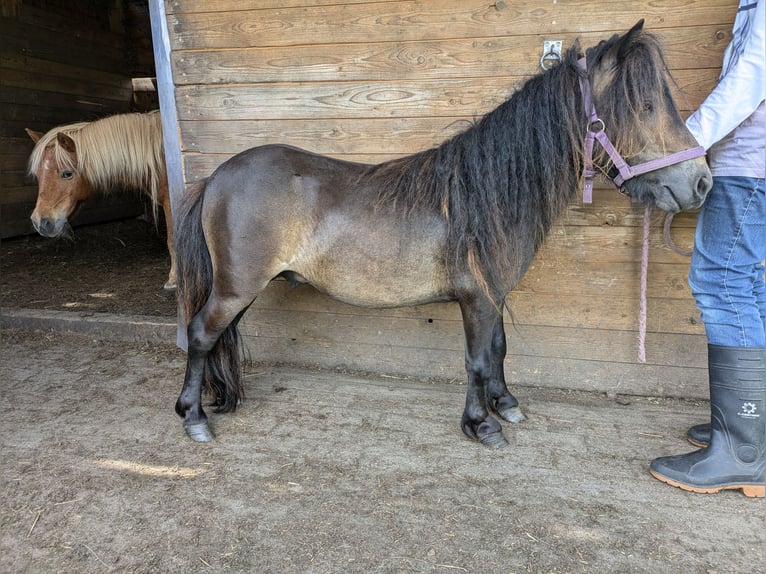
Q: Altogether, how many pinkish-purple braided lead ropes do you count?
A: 1